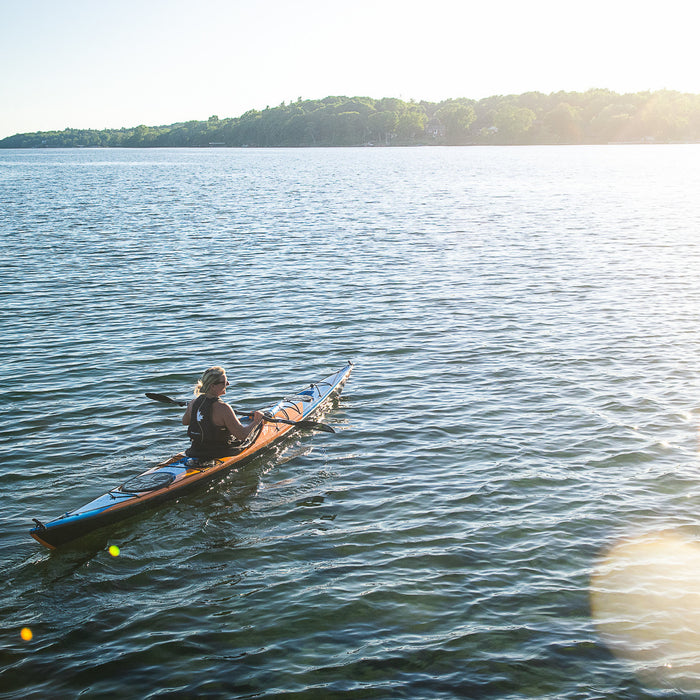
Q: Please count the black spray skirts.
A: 1